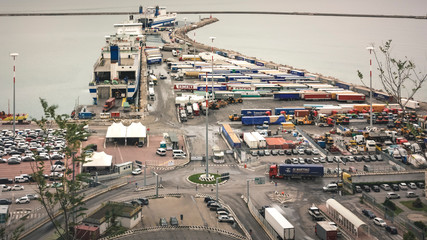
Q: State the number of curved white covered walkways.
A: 1